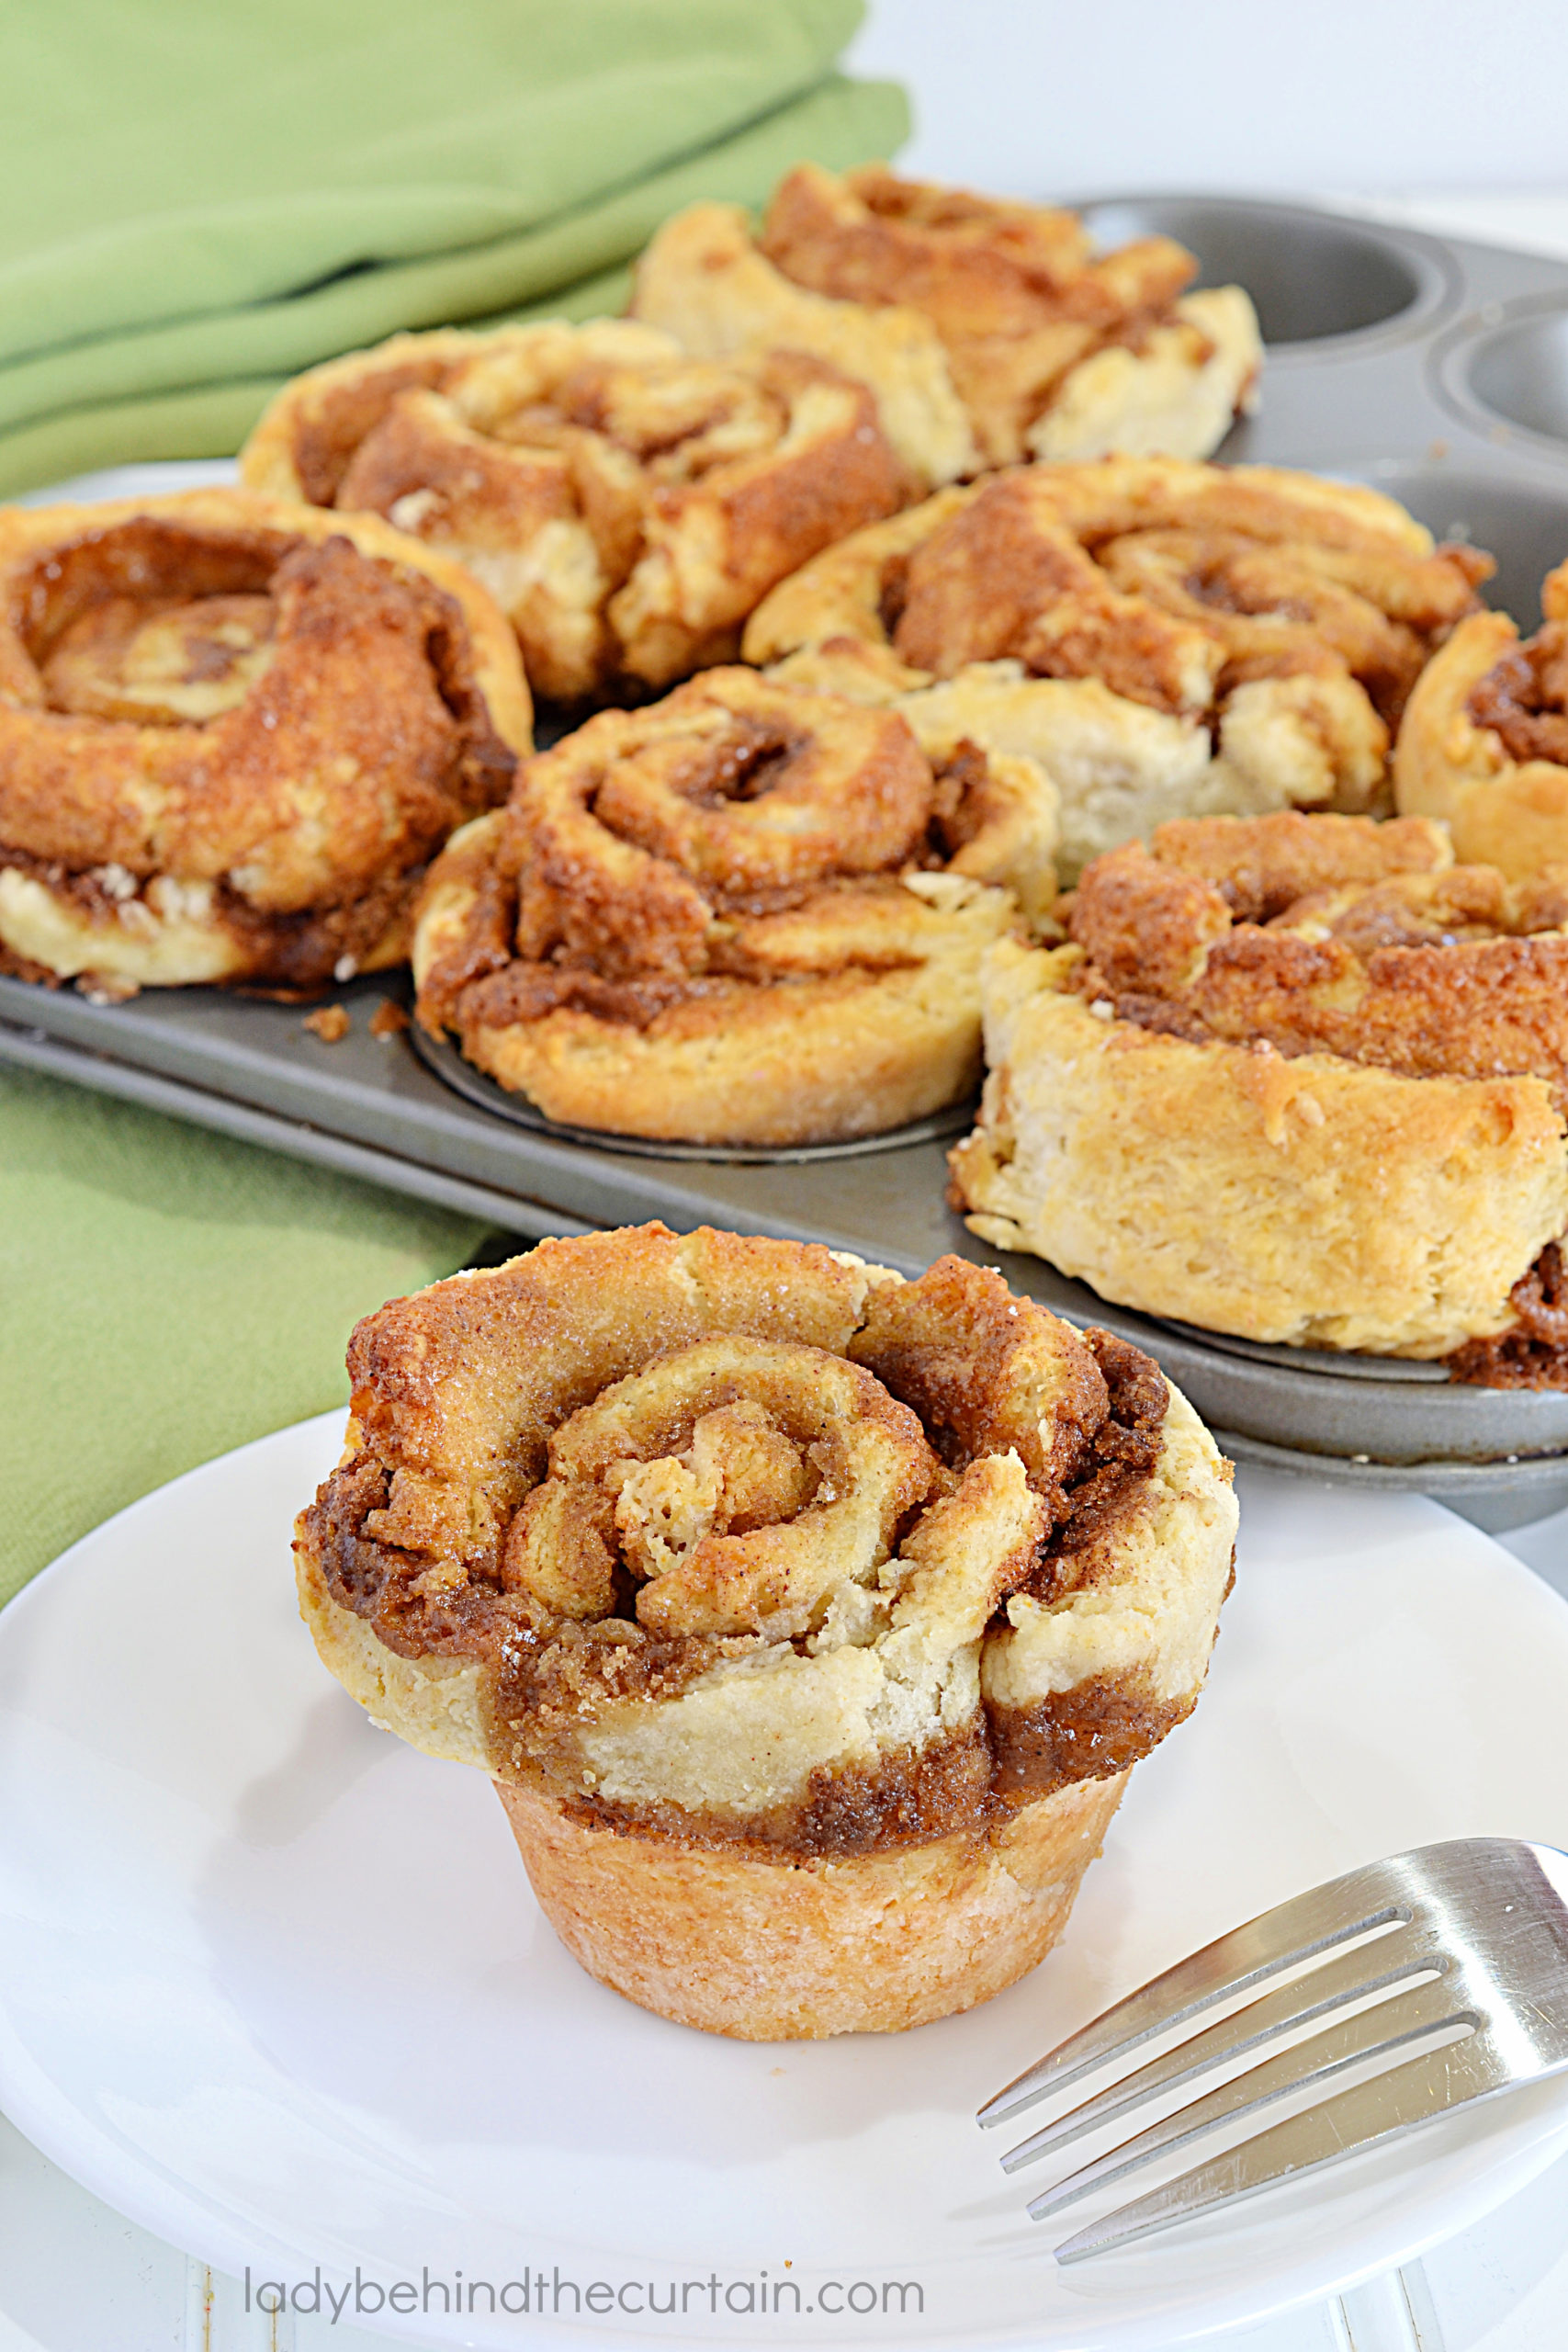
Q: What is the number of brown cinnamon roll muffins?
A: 8